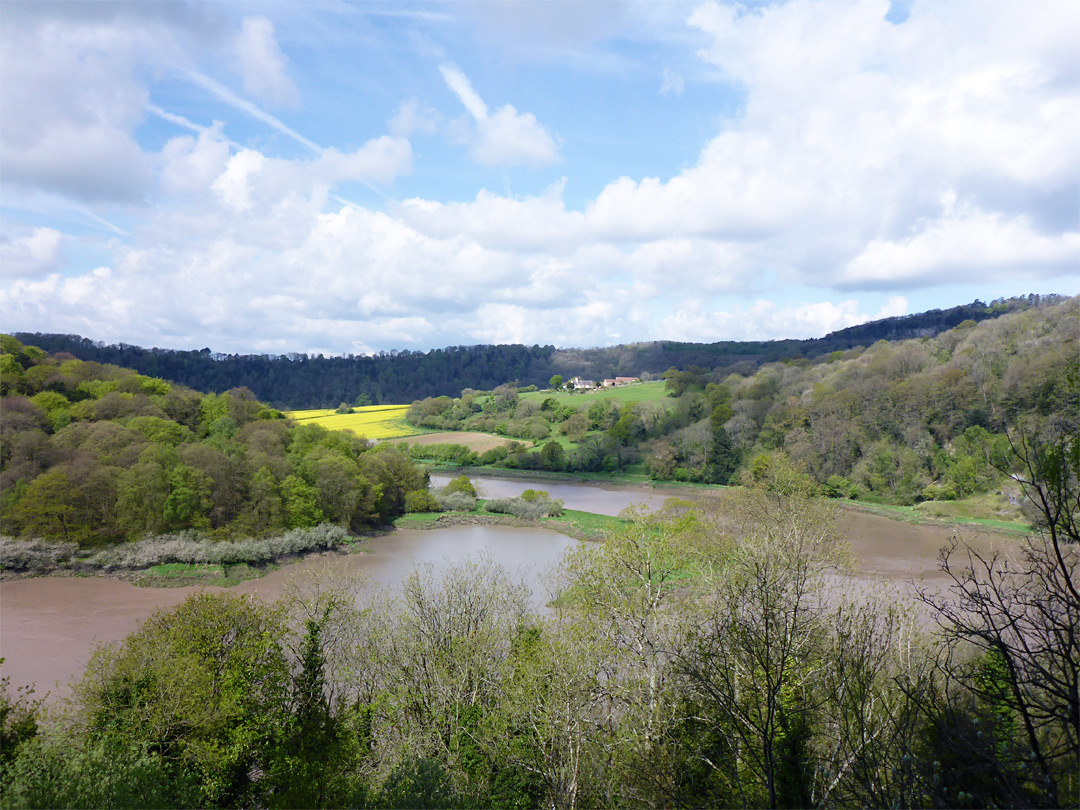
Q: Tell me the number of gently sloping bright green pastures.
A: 1